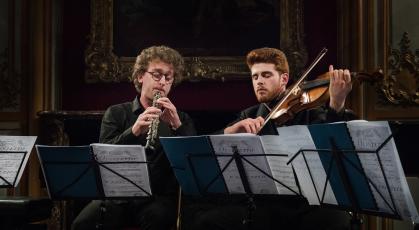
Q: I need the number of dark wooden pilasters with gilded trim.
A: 2